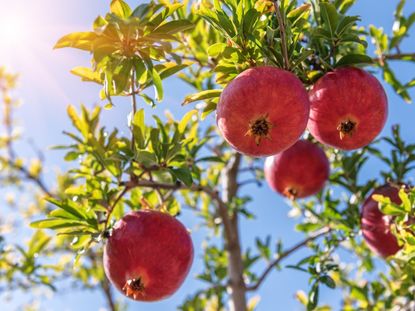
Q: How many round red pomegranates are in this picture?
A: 5